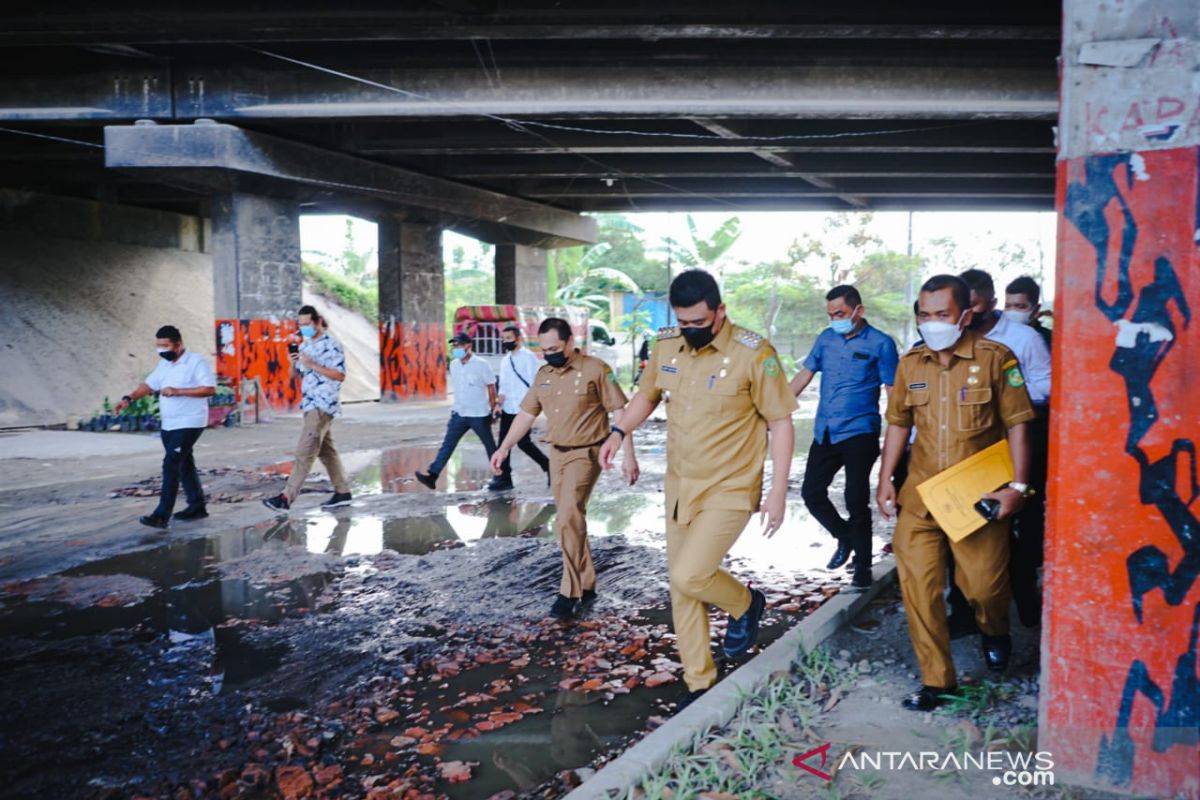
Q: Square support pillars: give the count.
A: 4